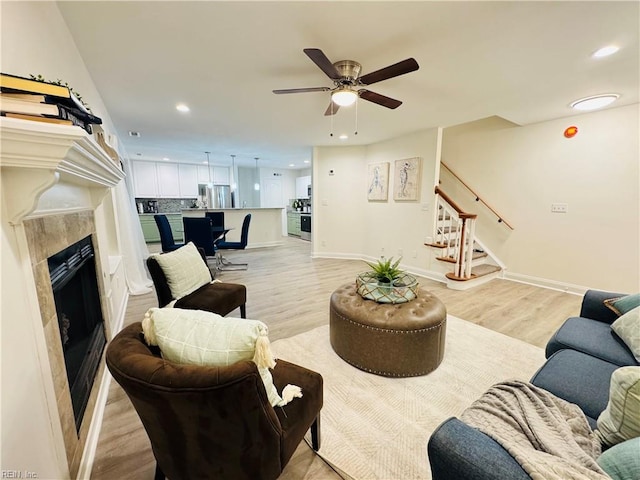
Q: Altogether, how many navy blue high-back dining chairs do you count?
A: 4